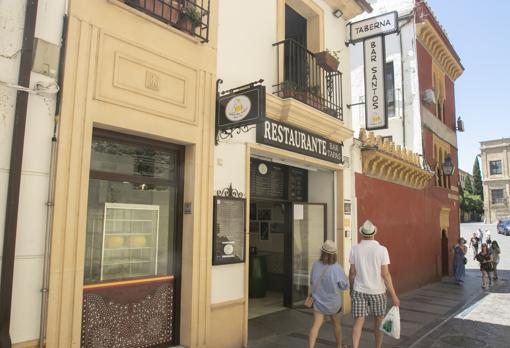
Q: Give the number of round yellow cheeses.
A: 2